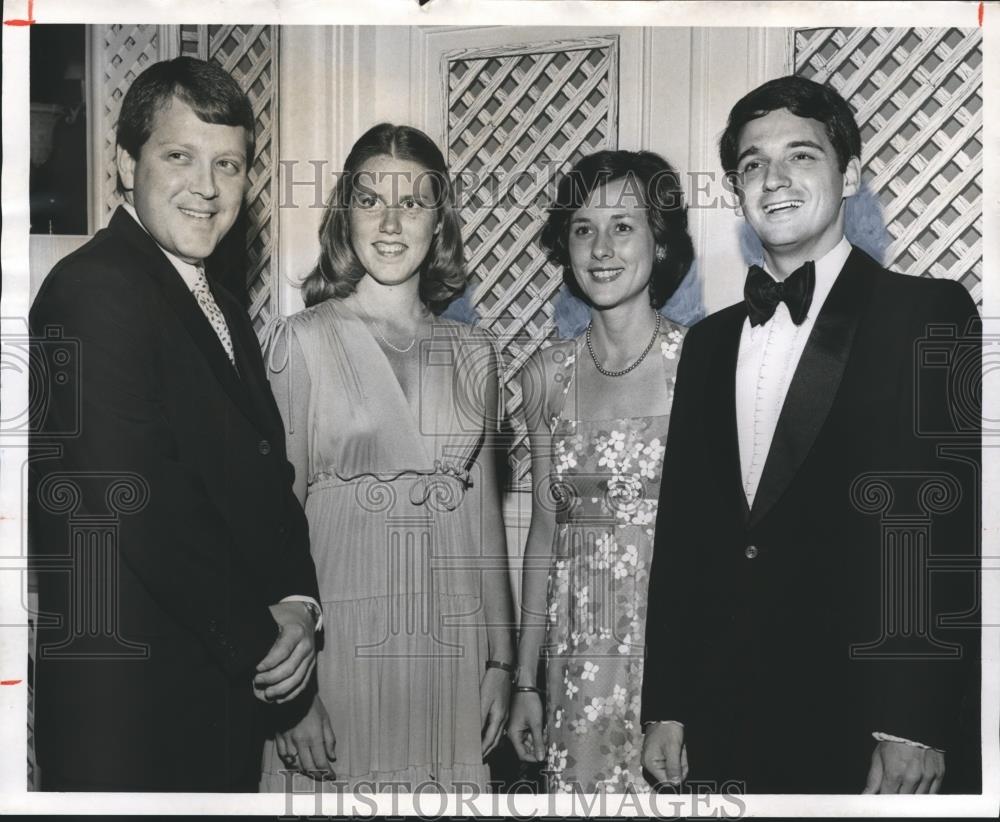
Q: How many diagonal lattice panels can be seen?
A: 4